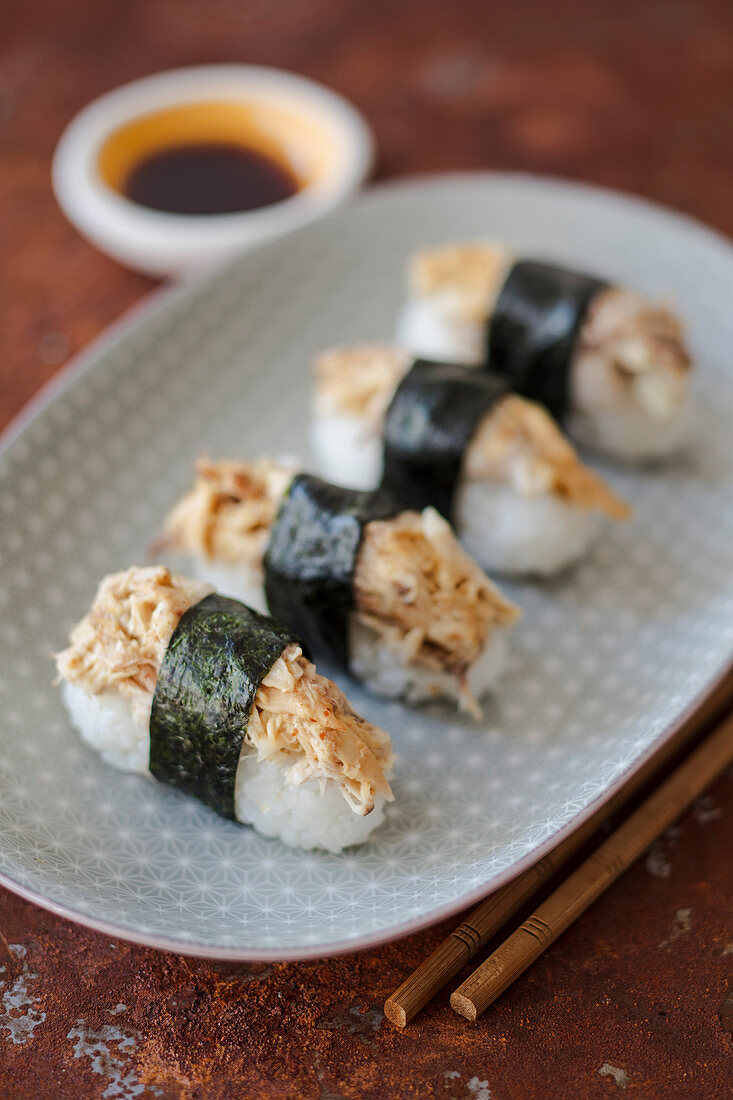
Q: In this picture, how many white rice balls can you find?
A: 4